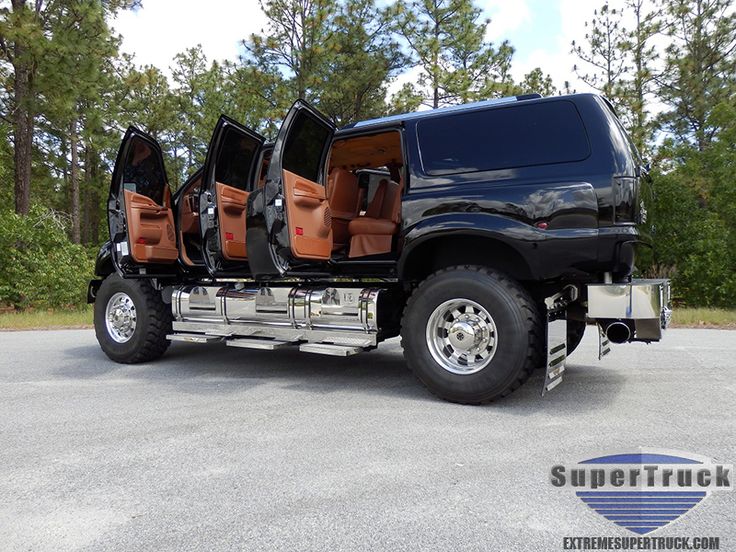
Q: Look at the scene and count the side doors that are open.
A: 3